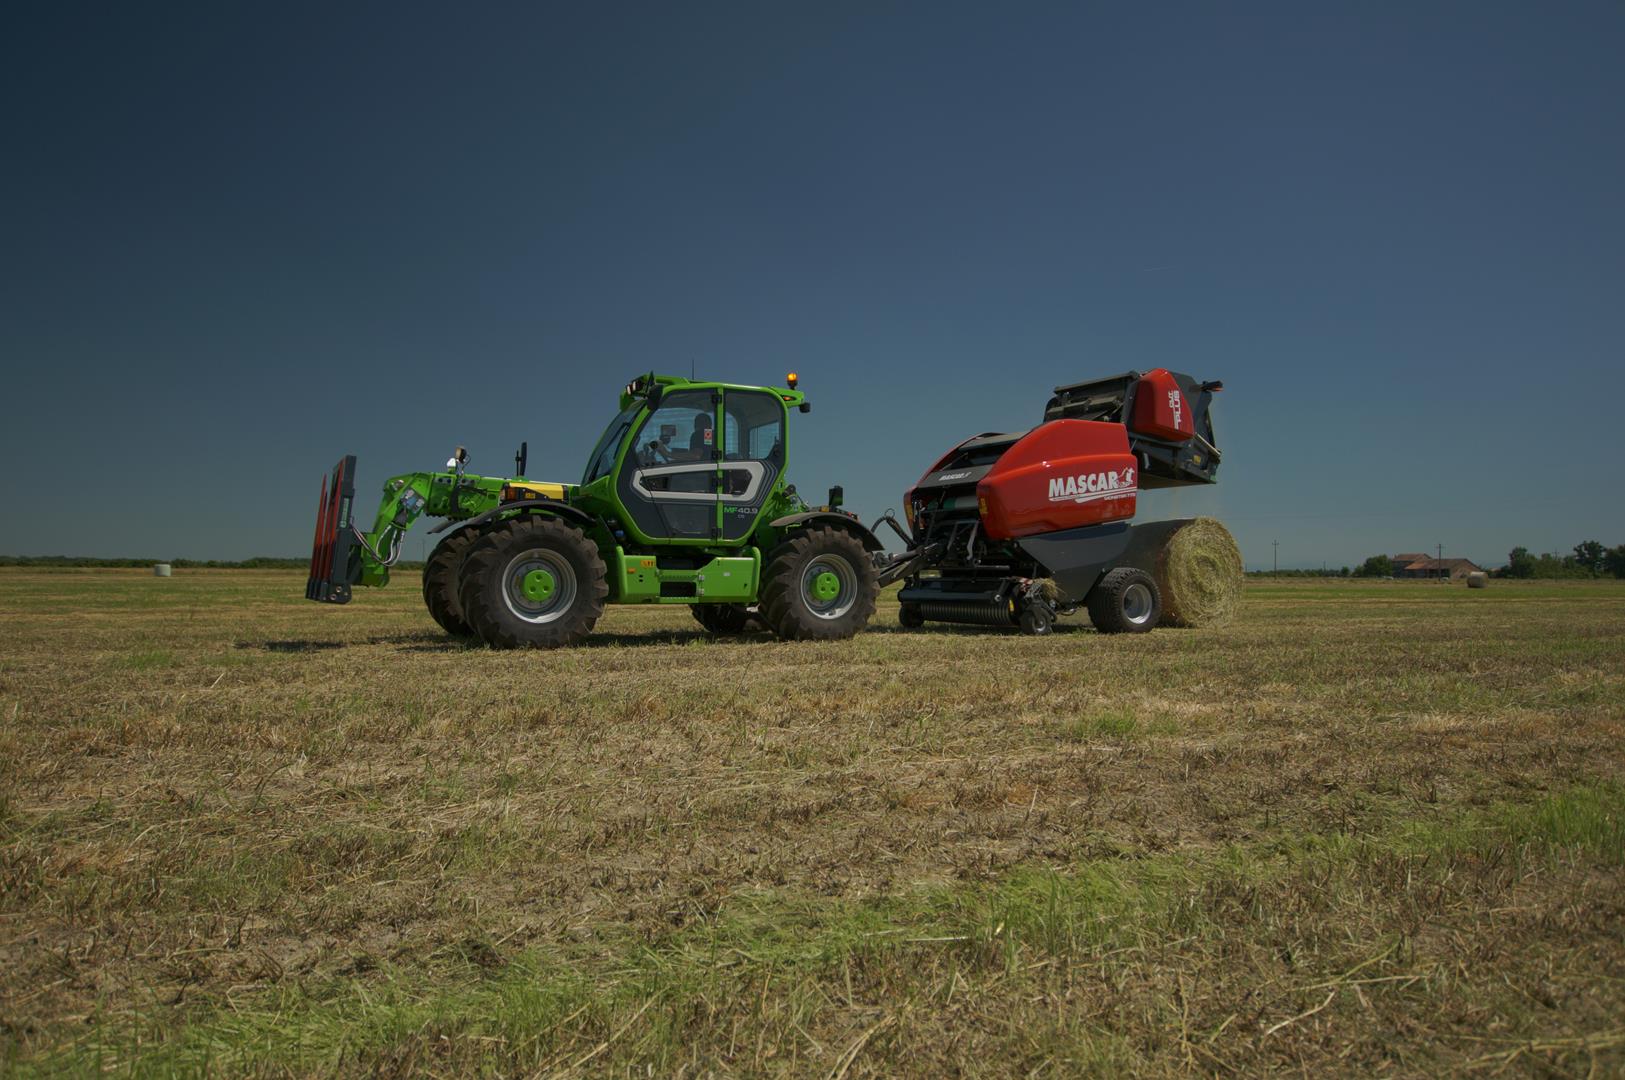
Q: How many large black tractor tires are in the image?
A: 4